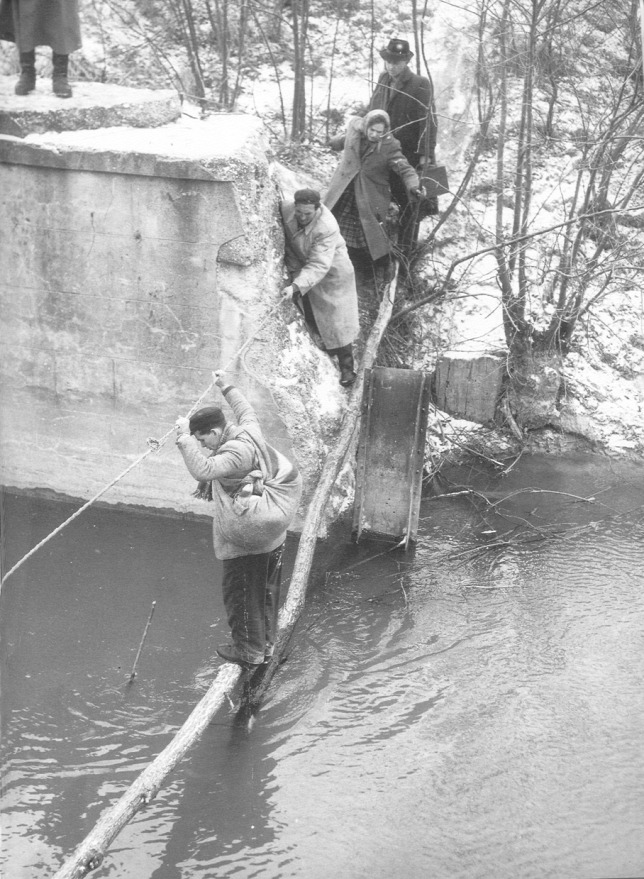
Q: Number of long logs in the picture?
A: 2